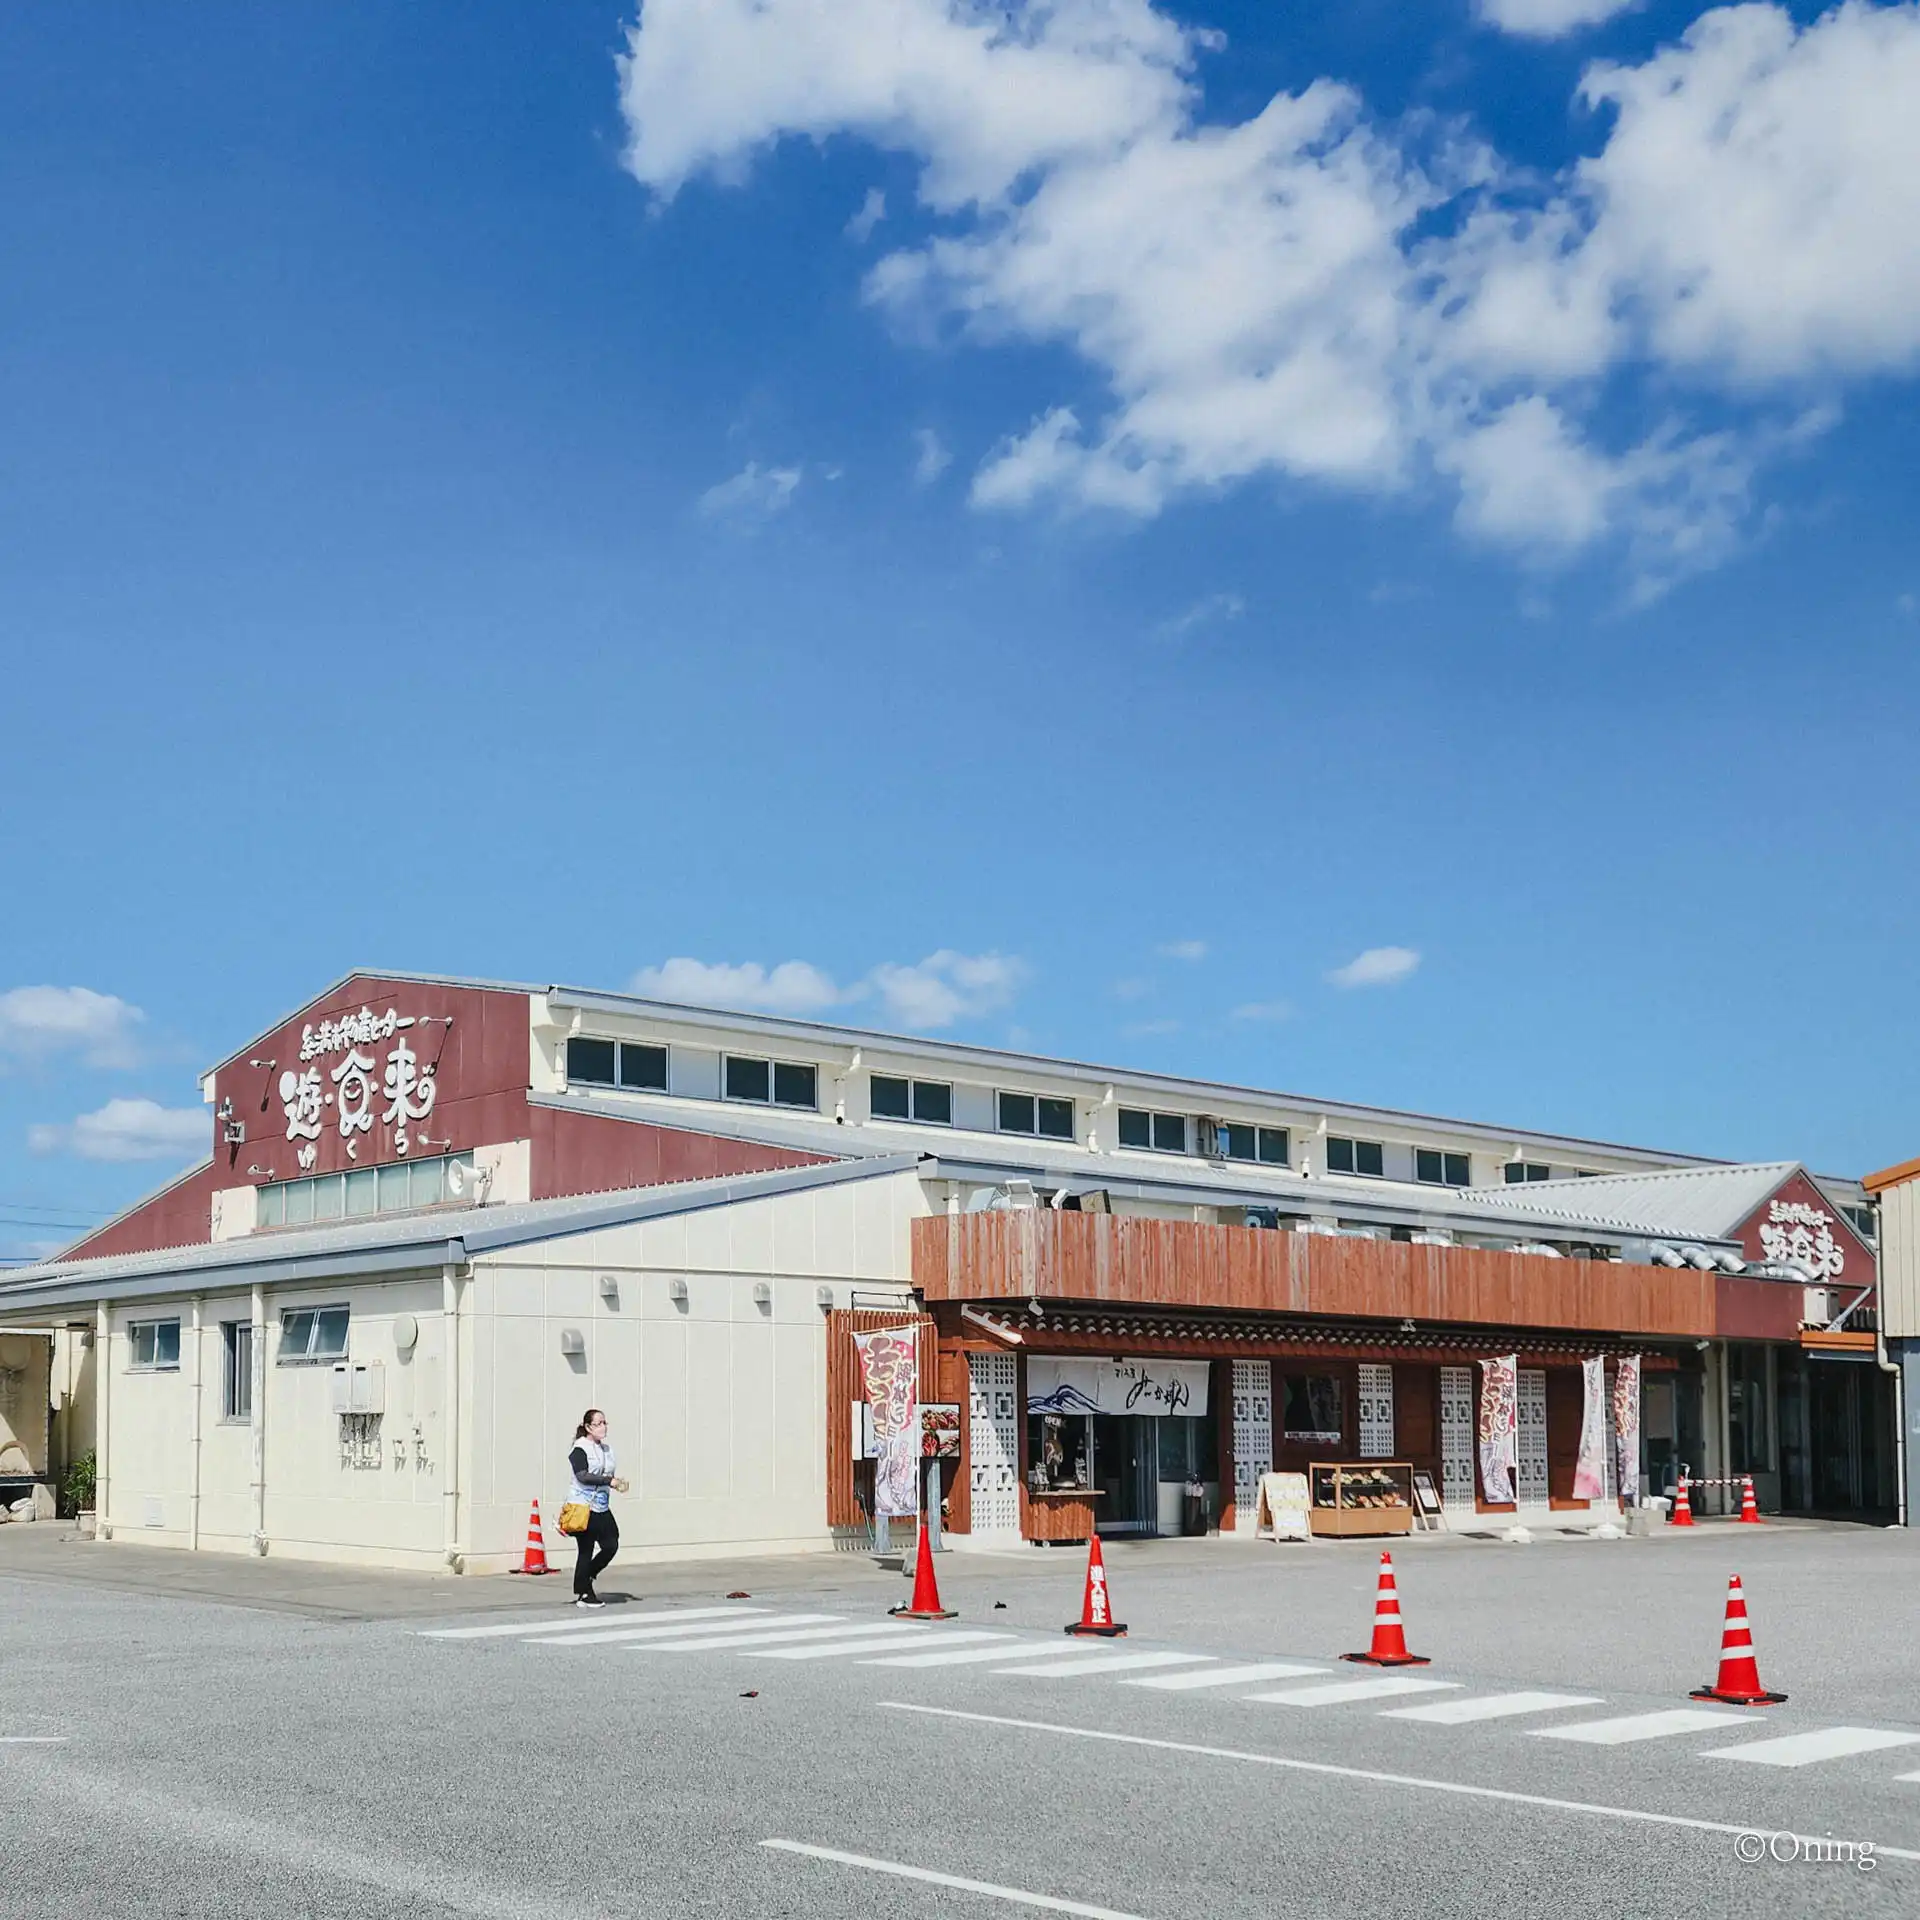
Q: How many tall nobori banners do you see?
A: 4